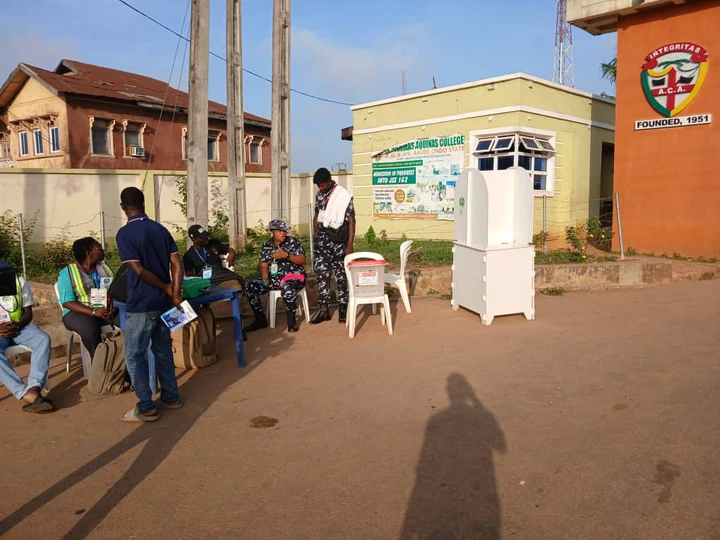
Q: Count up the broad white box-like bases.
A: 1